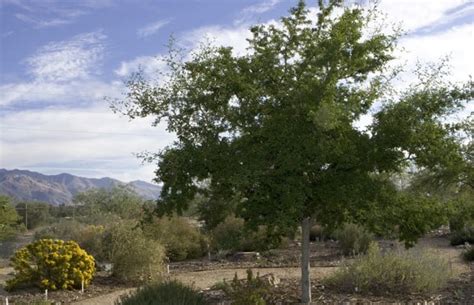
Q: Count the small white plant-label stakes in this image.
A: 4